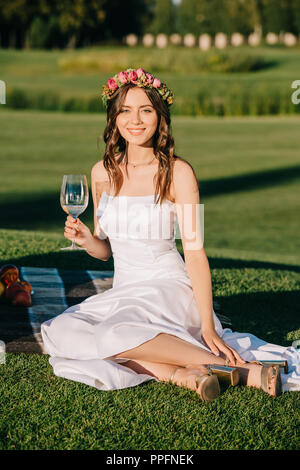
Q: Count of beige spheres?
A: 11